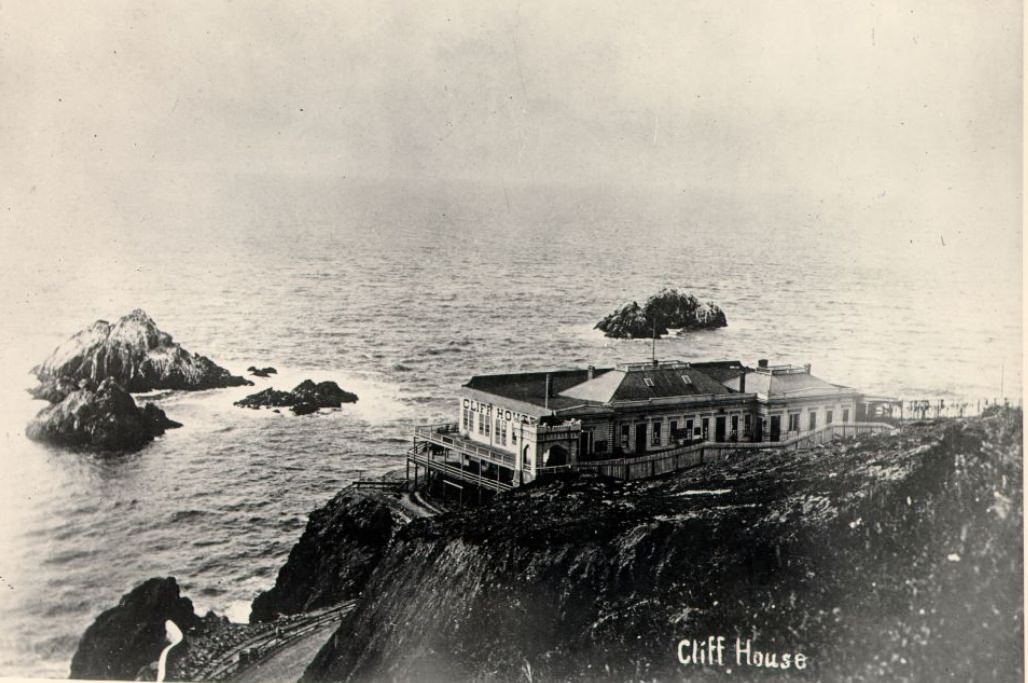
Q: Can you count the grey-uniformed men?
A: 0